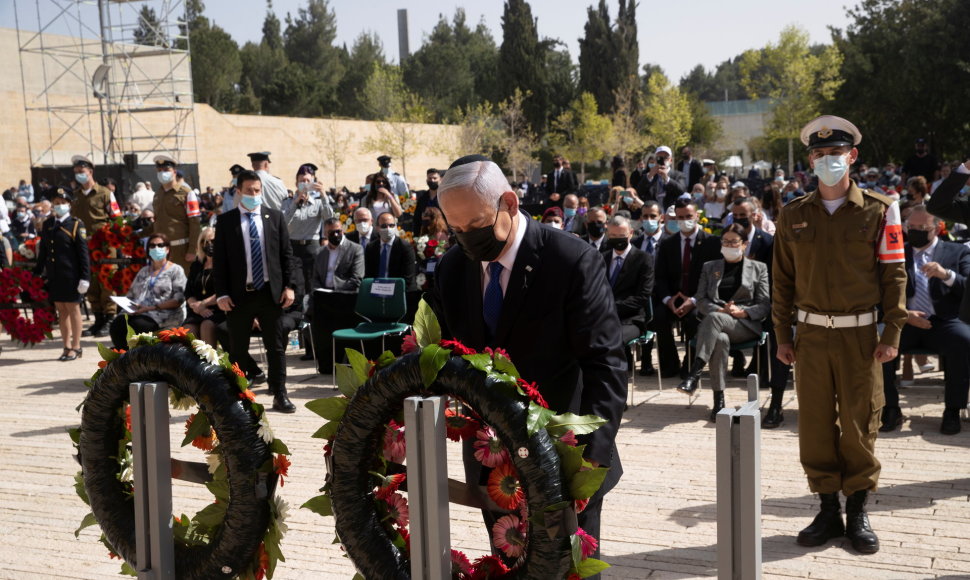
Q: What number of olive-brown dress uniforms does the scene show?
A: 3